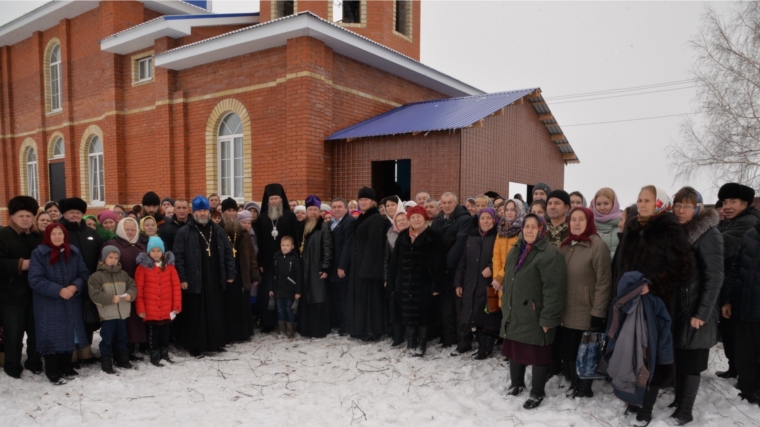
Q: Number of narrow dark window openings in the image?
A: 3